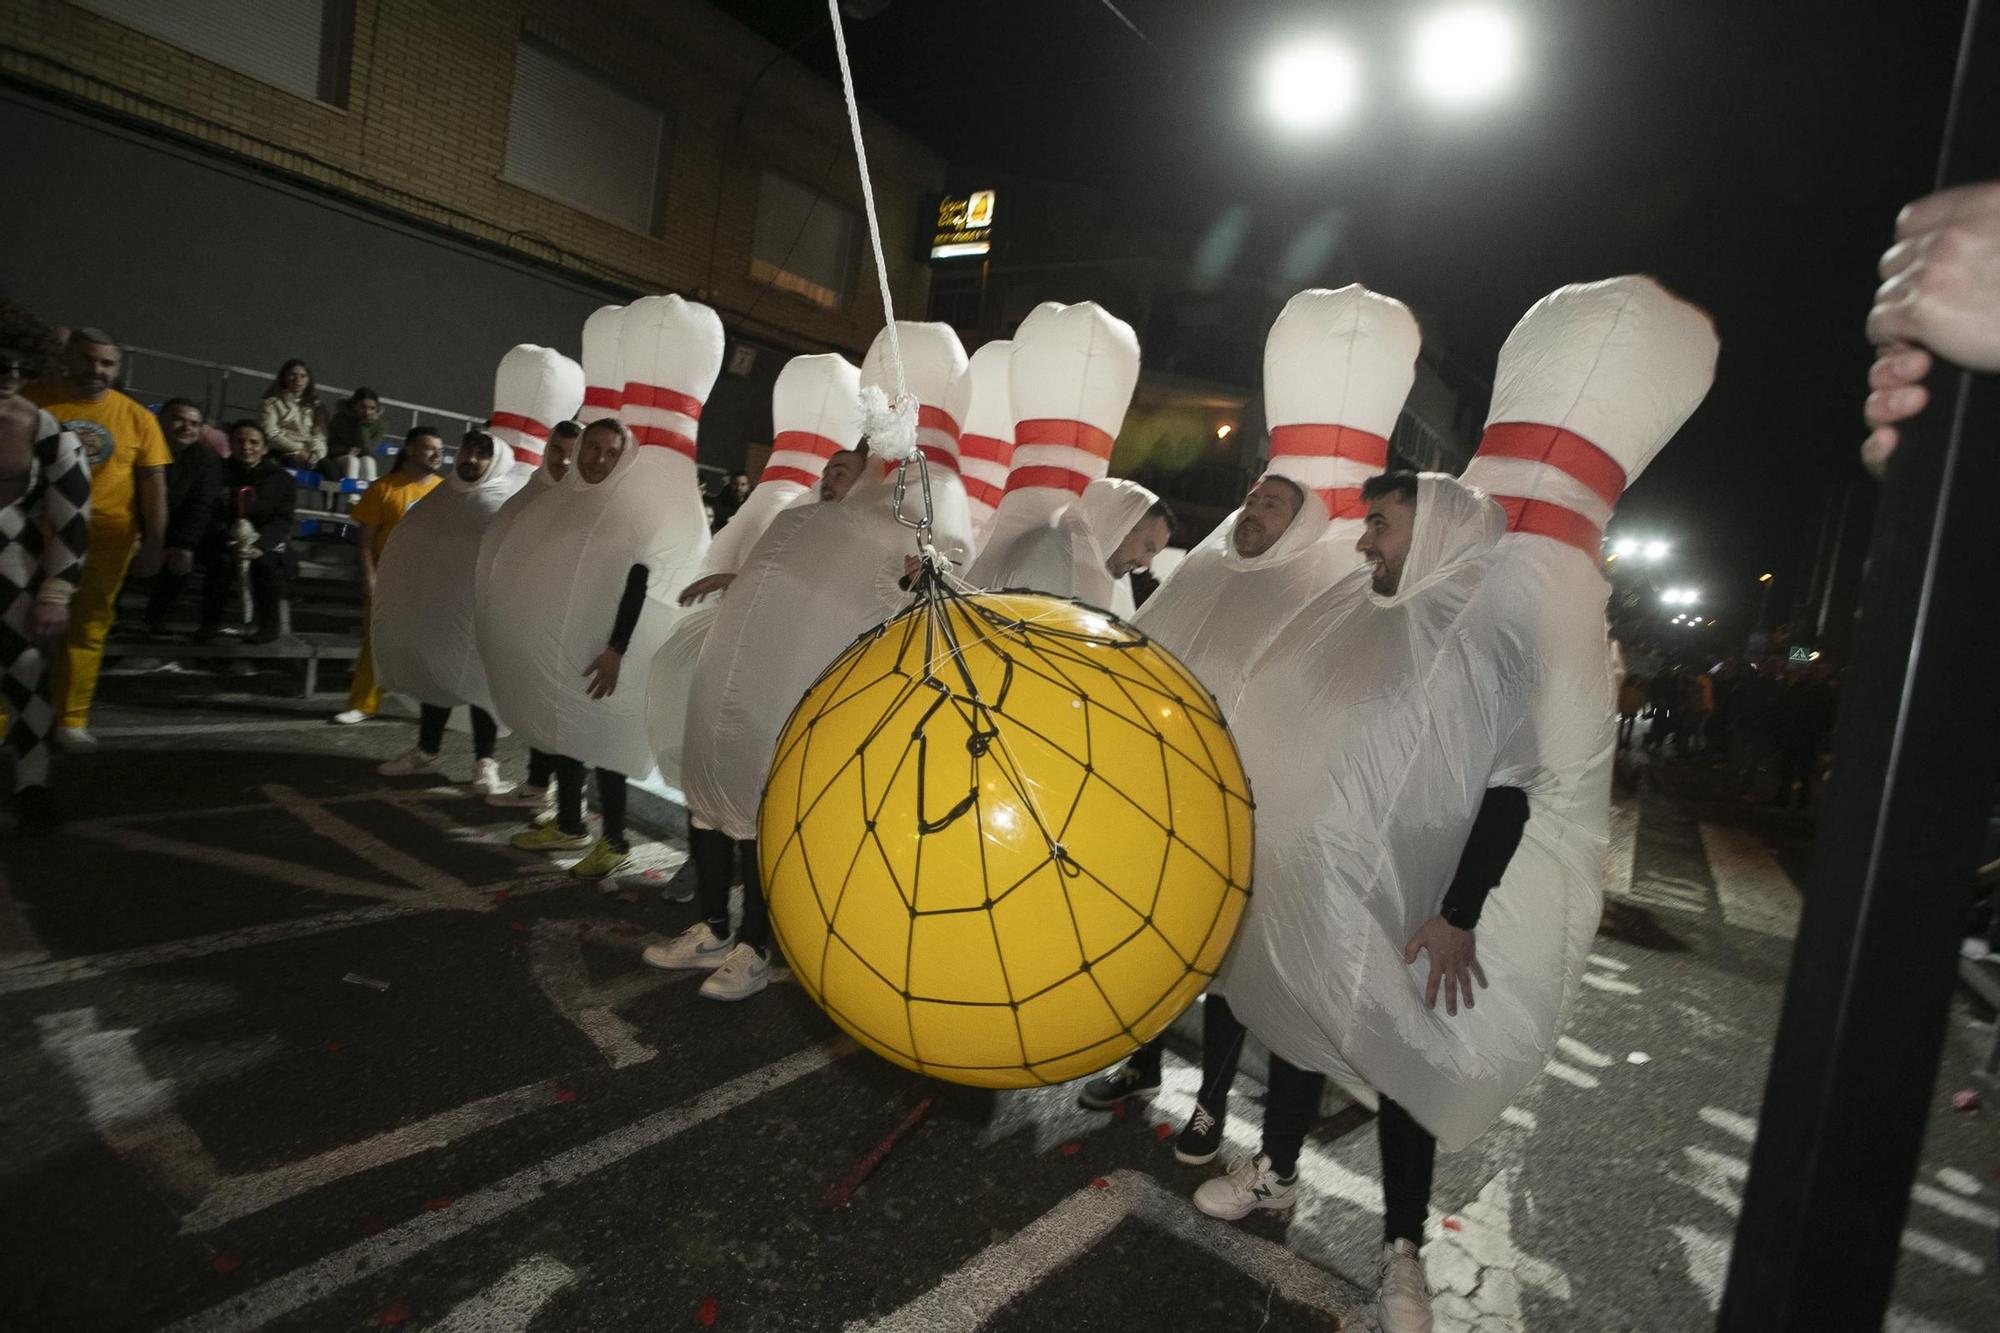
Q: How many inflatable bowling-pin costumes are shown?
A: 9